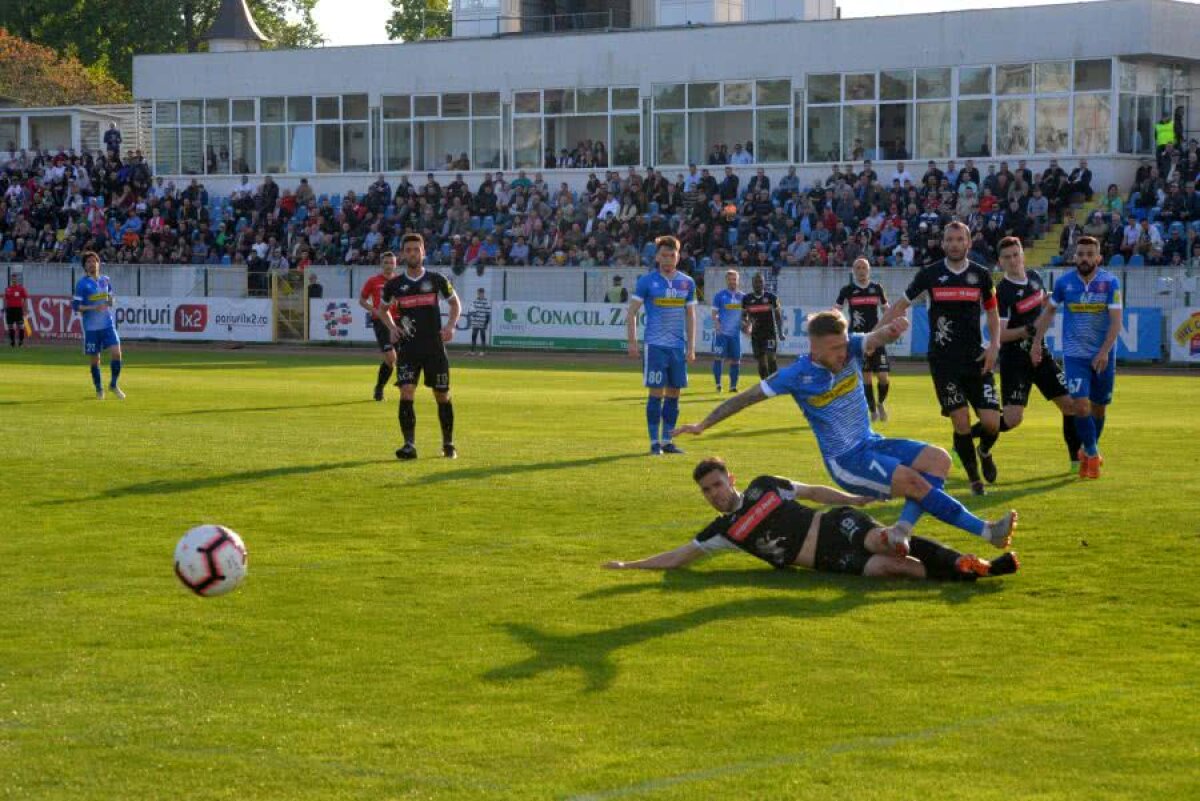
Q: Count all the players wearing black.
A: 6